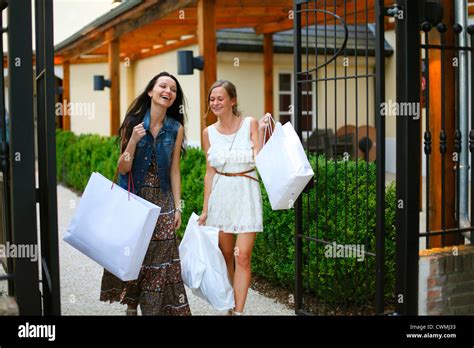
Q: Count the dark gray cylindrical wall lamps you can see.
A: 2